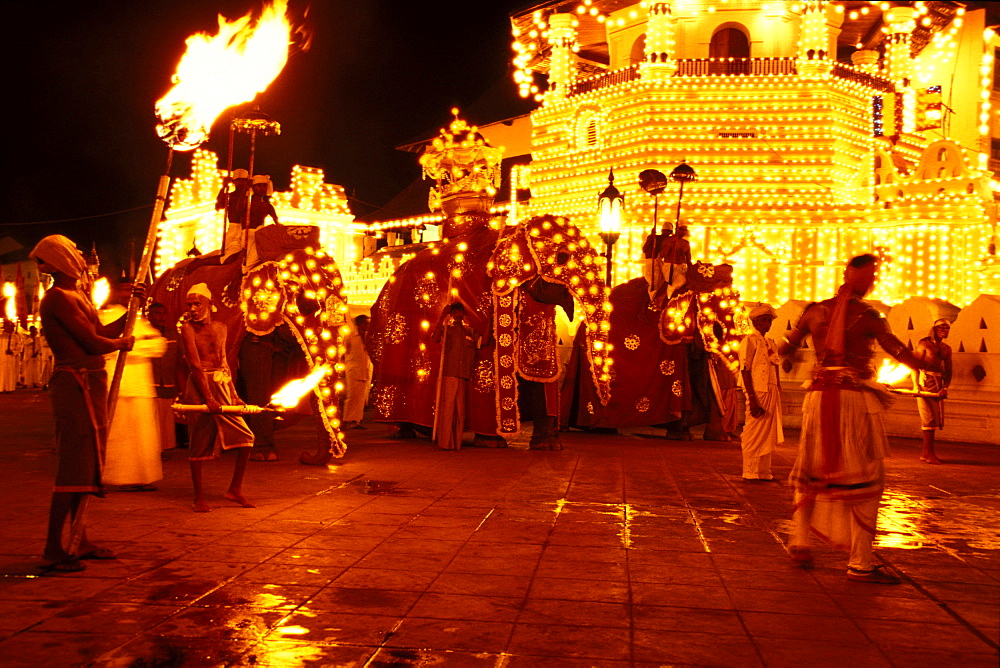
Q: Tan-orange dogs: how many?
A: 0